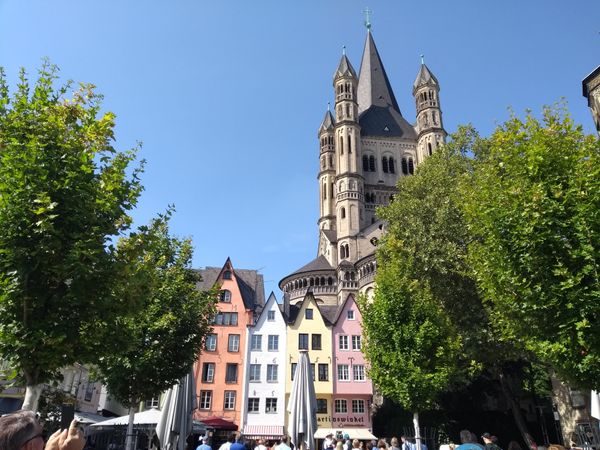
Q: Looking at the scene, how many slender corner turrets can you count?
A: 3